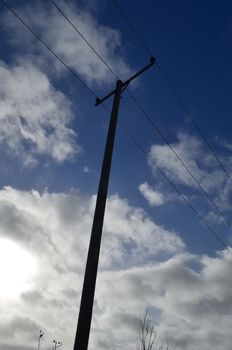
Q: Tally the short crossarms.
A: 1